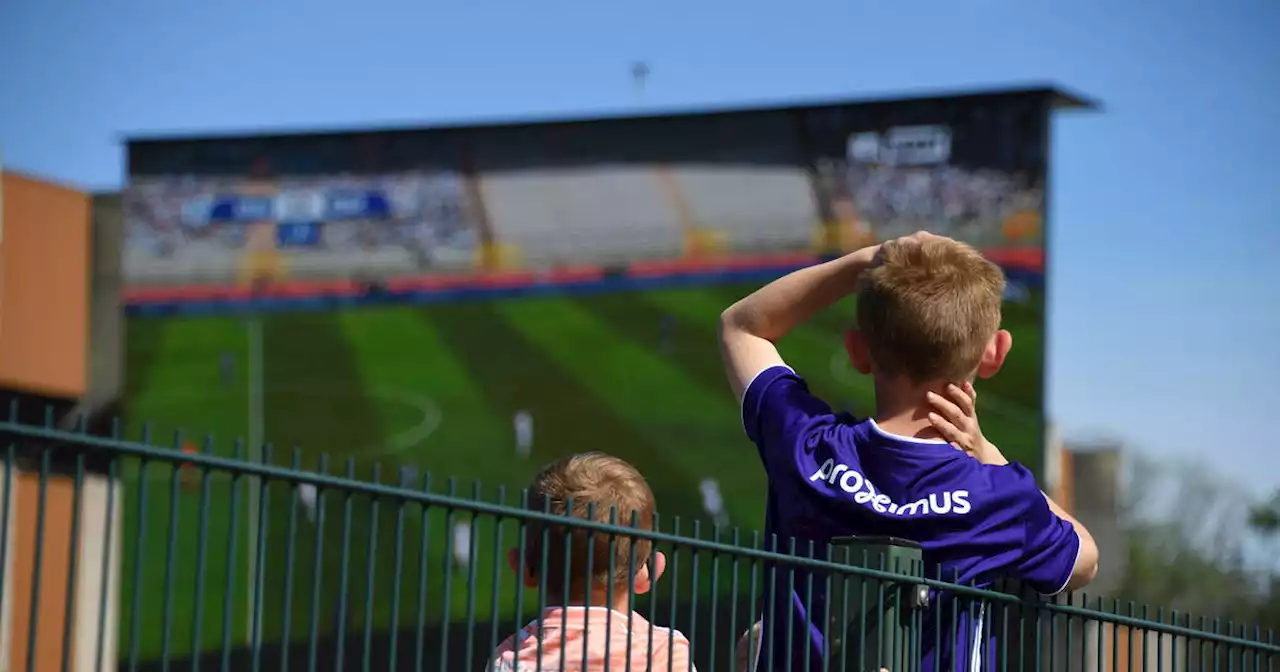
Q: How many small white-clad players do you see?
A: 4